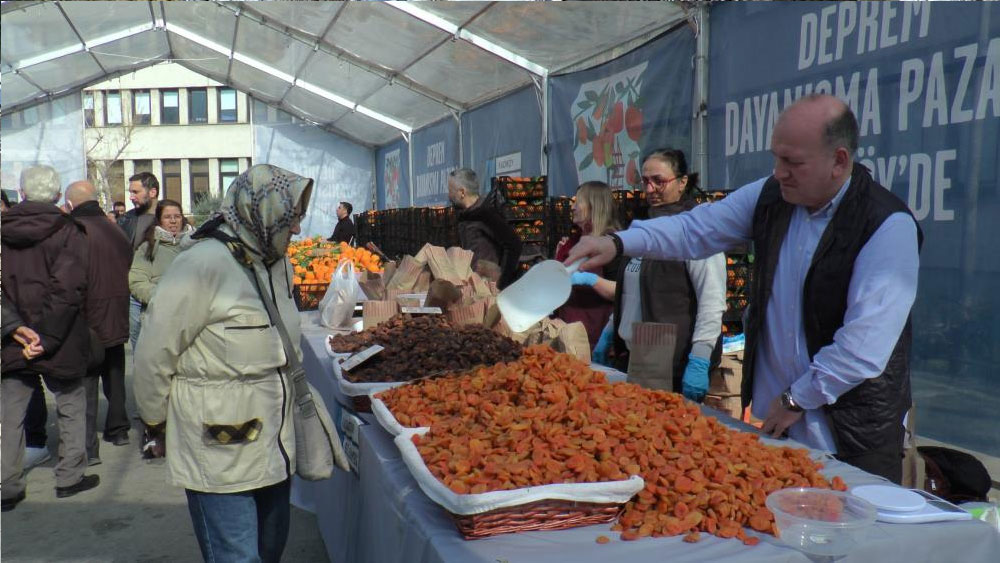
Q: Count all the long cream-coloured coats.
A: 1